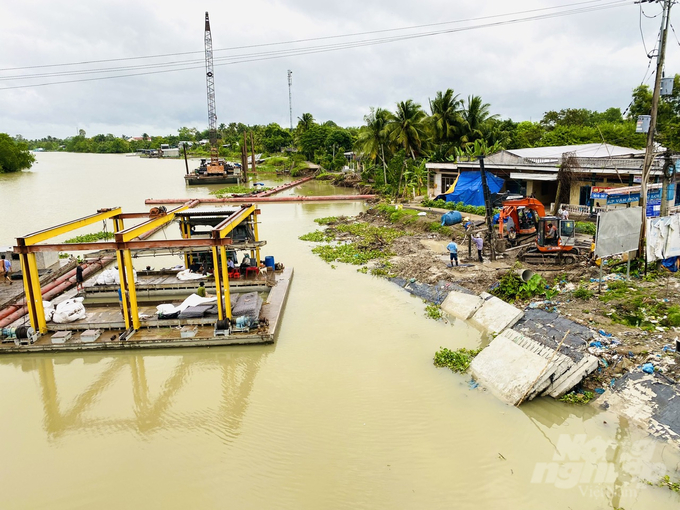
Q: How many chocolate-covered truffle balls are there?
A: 0